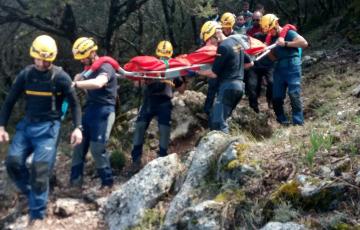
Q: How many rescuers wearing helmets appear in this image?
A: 6